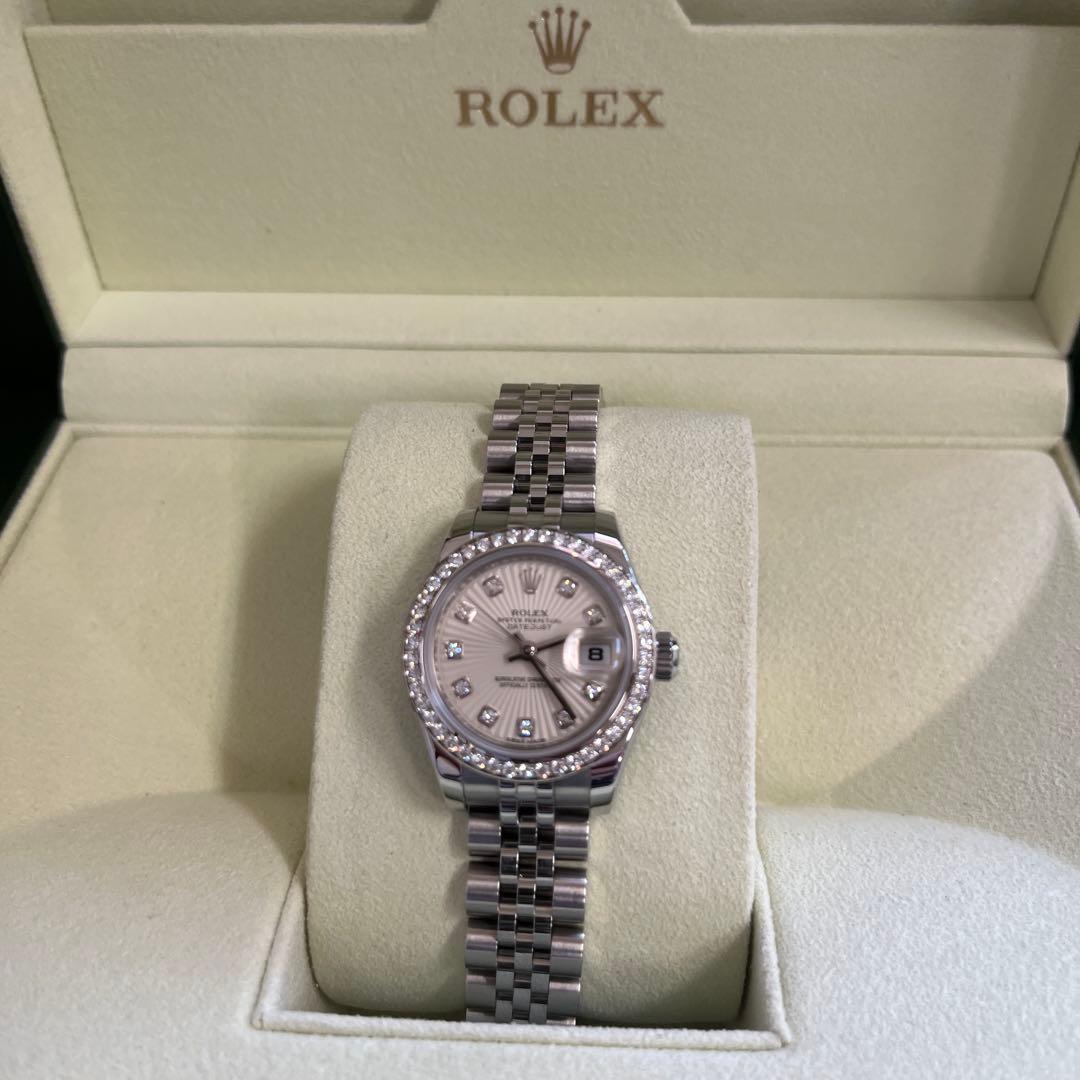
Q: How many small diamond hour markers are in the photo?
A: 10